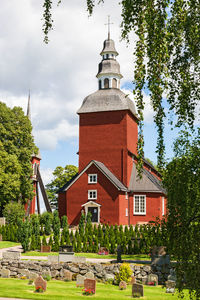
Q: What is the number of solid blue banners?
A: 0